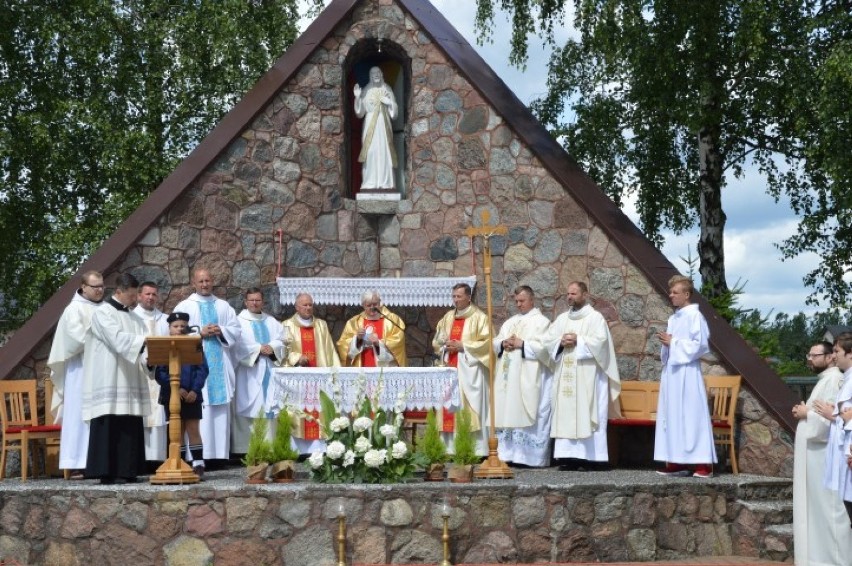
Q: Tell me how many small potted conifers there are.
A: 4